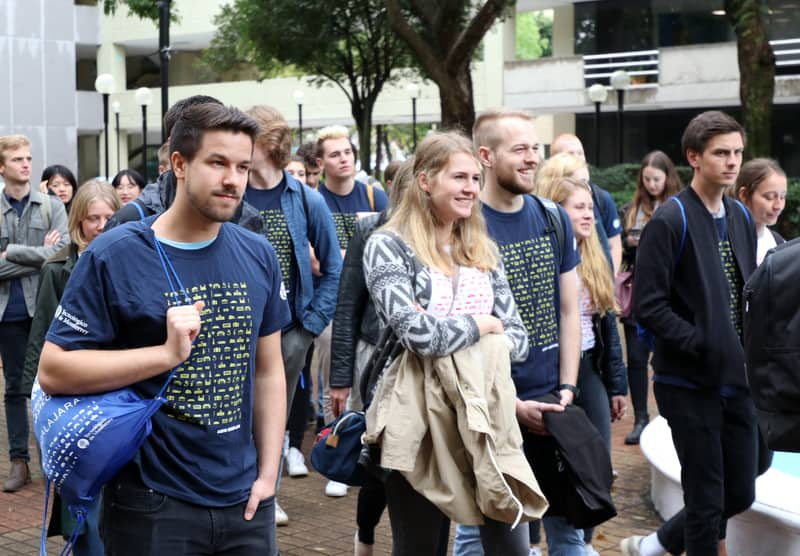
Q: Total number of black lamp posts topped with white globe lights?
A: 7